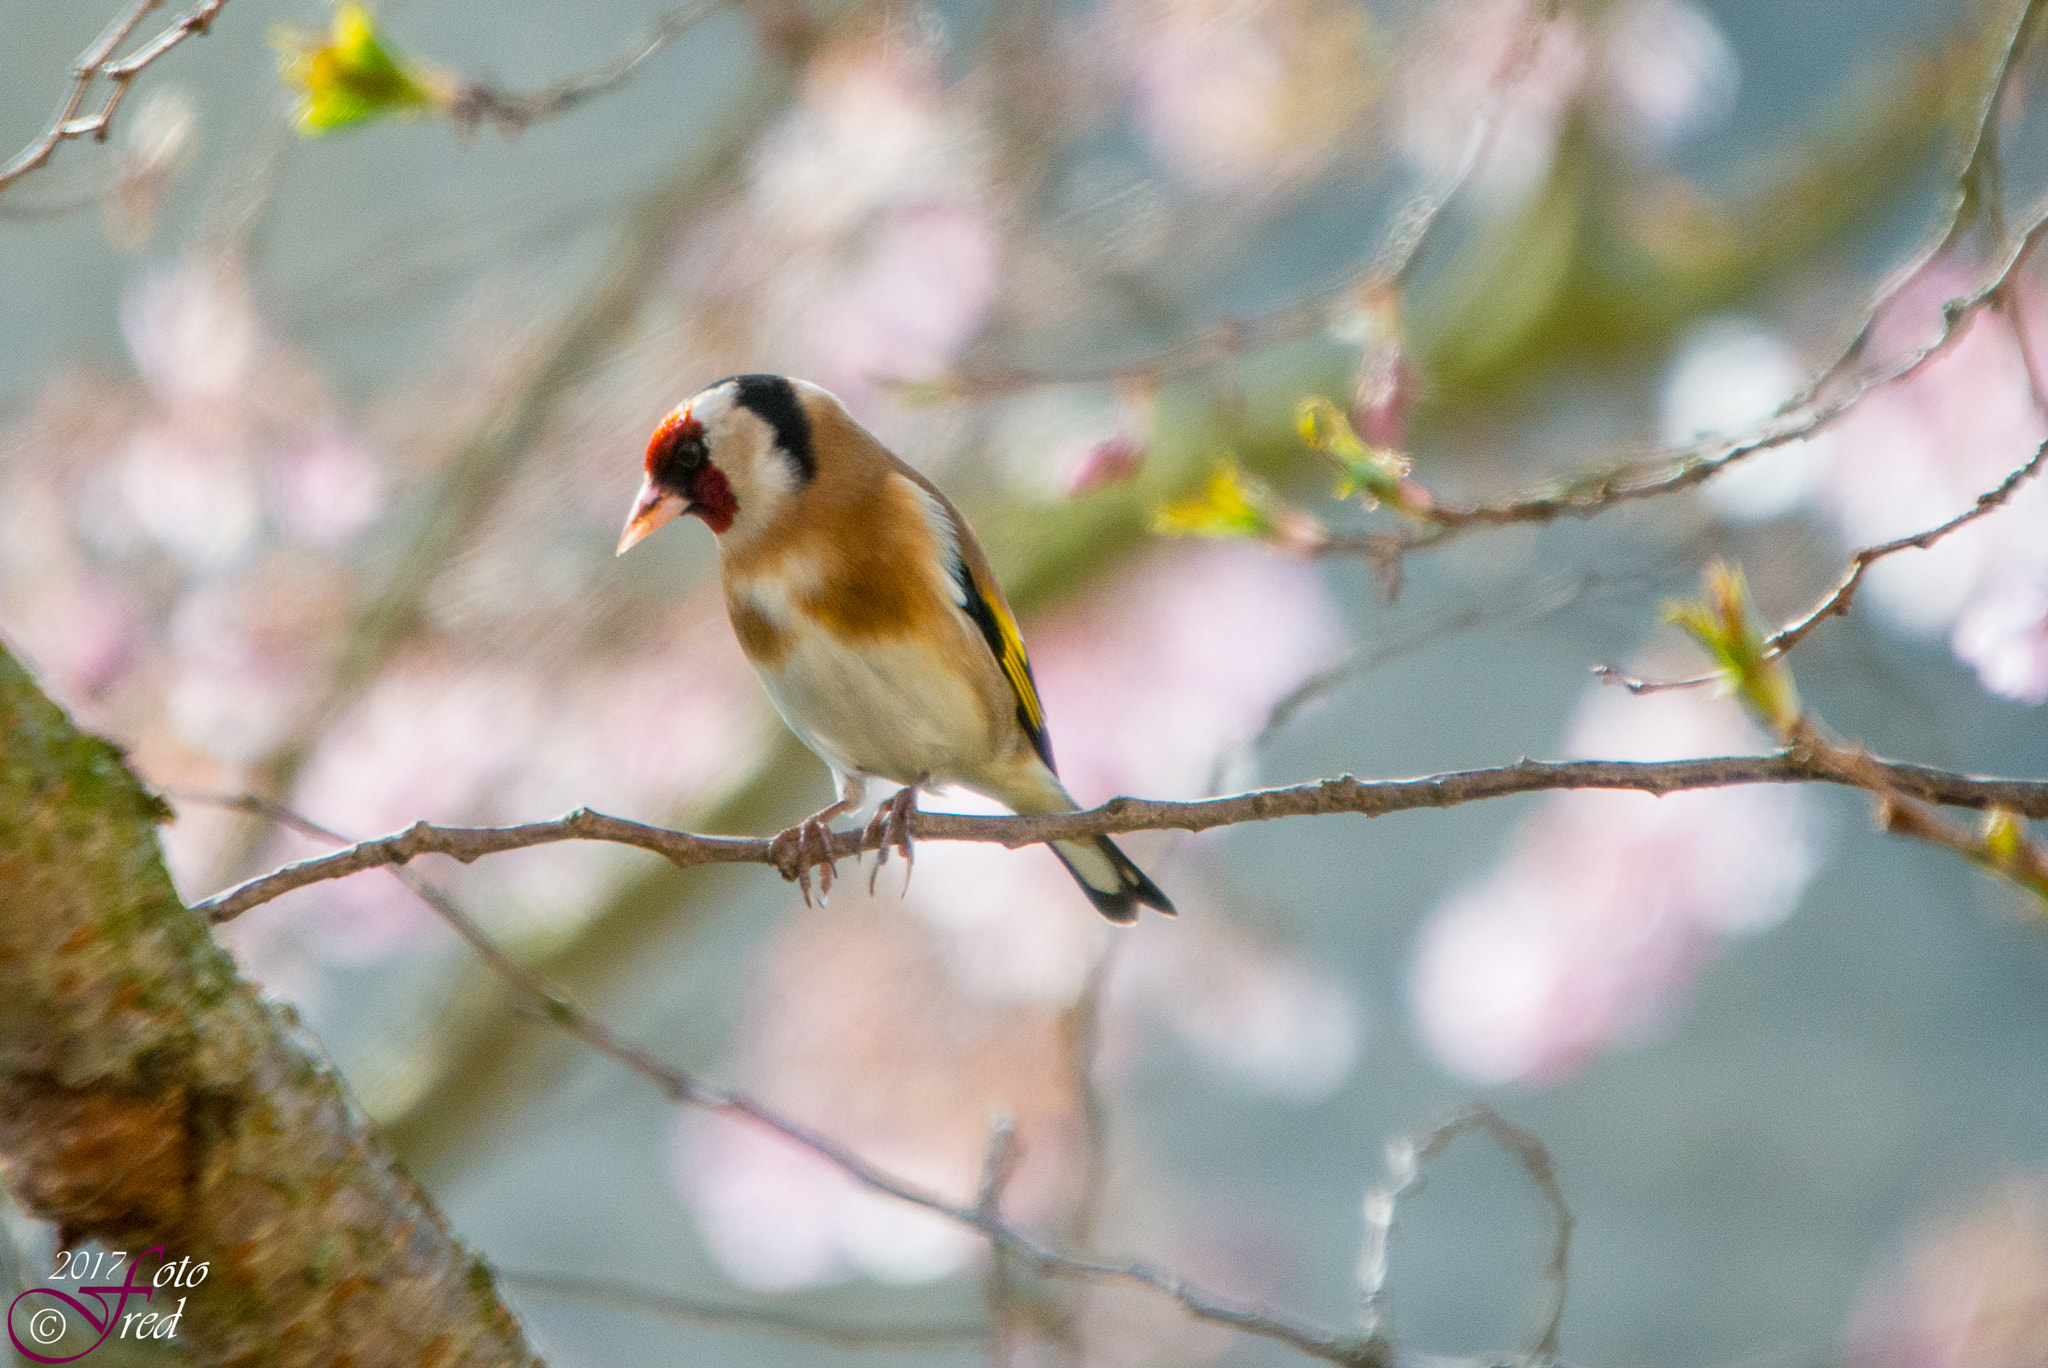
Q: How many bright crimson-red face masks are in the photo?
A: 1